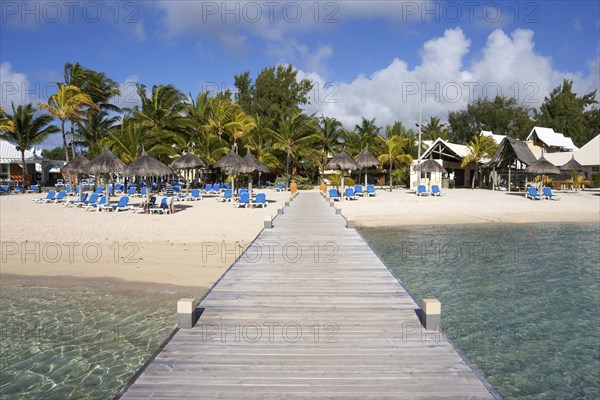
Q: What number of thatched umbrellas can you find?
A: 11